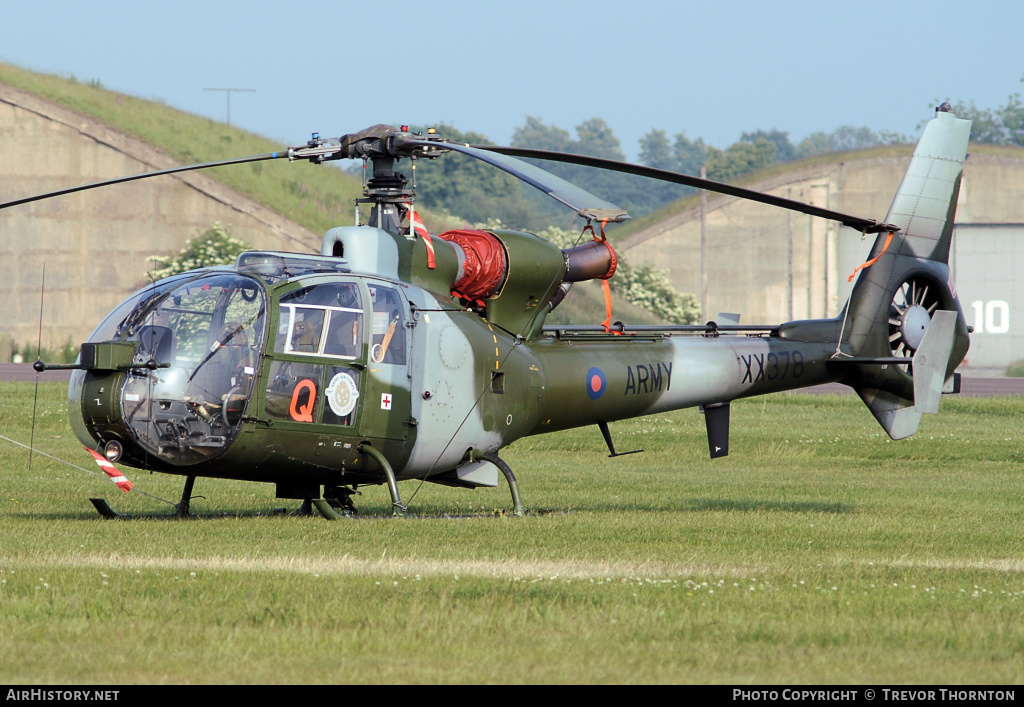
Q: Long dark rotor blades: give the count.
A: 3